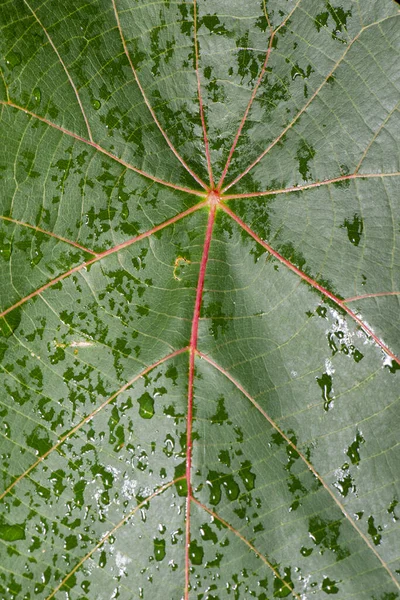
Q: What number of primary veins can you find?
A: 9